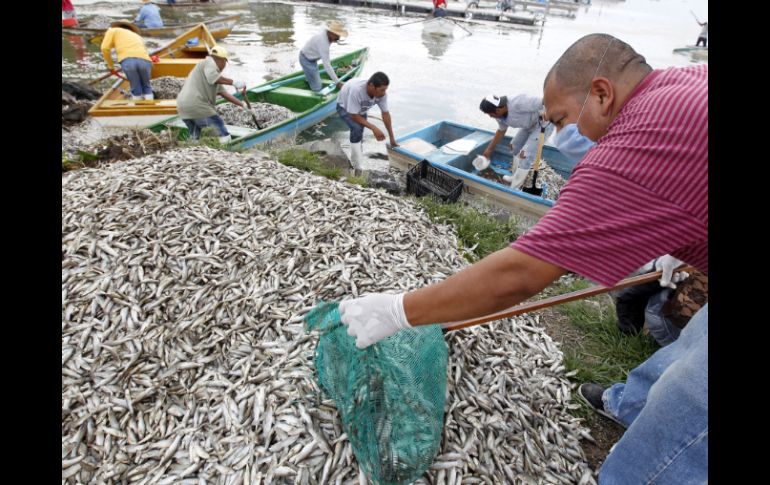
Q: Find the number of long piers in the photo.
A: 1